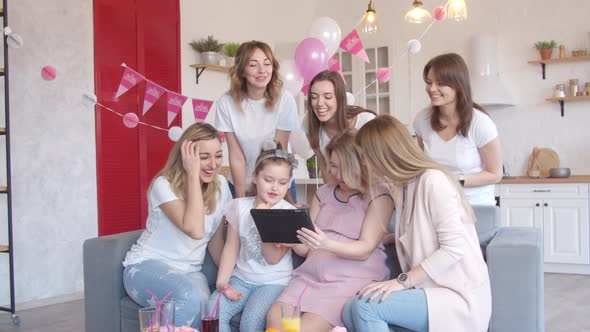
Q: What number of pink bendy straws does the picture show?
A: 4